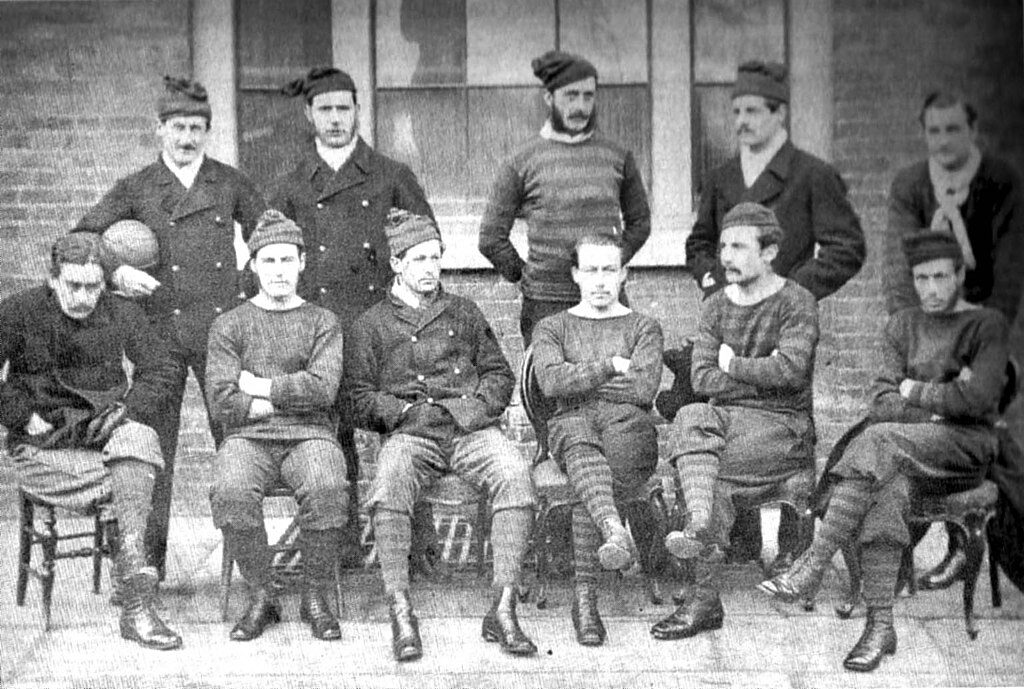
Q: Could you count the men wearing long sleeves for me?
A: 11